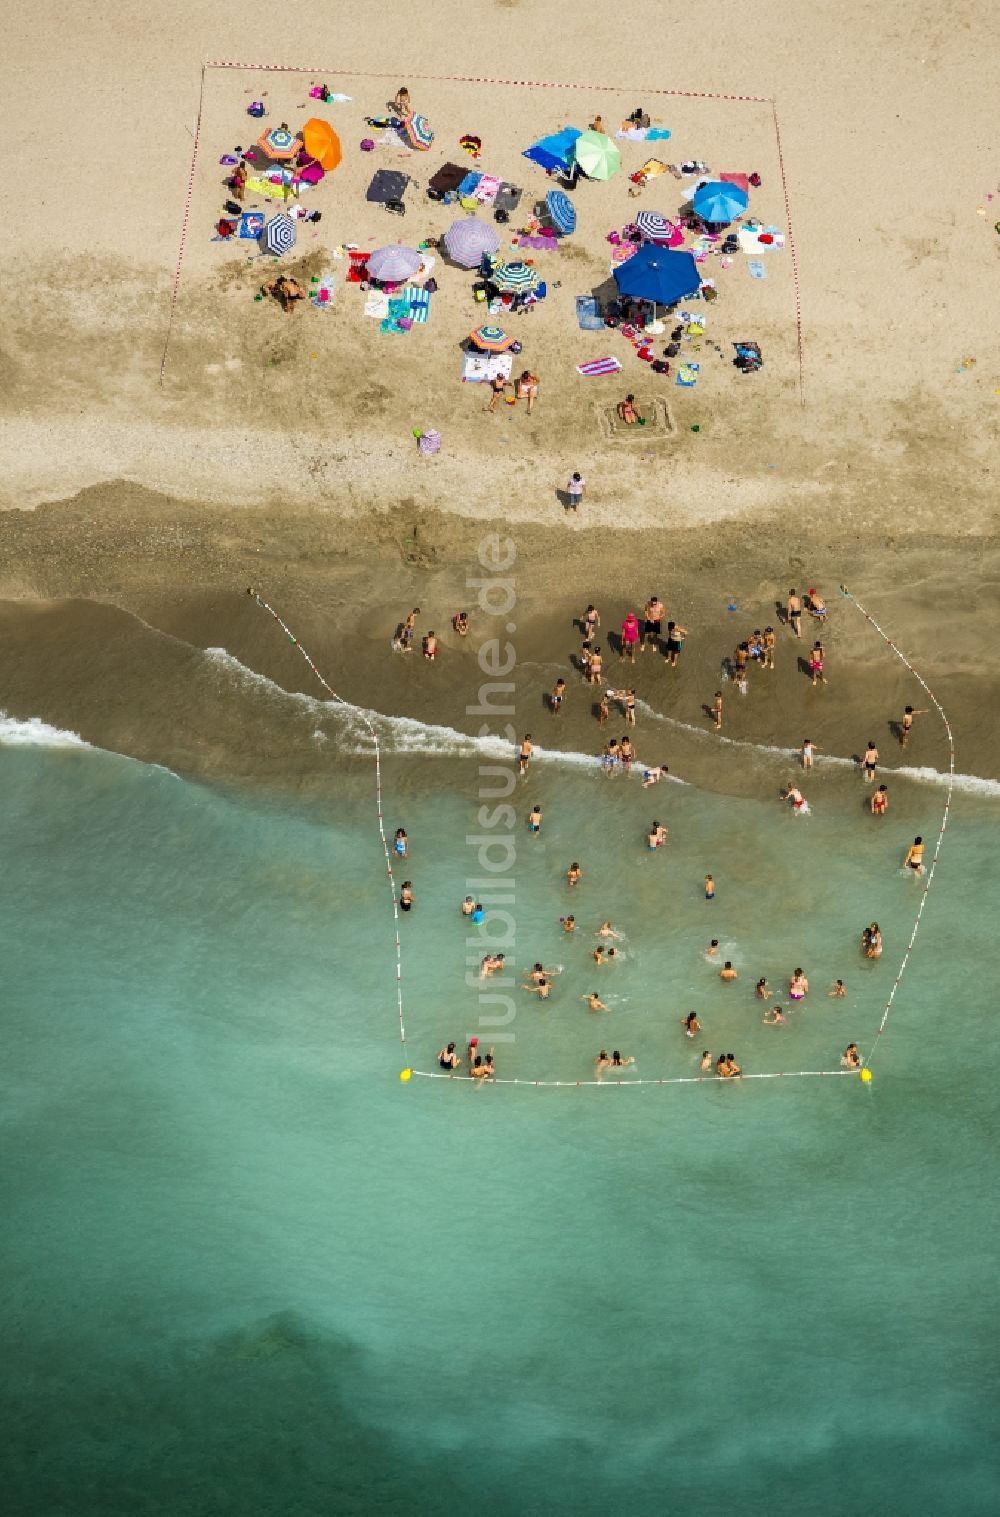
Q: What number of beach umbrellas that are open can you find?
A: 13